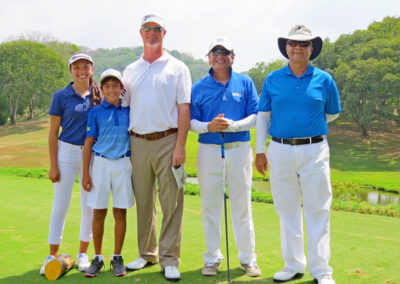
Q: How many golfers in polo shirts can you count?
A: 5